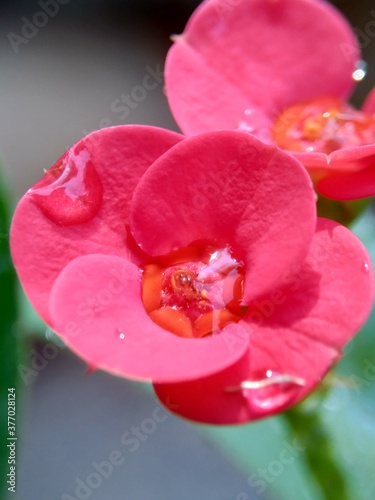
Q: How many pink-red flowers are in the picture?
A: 2